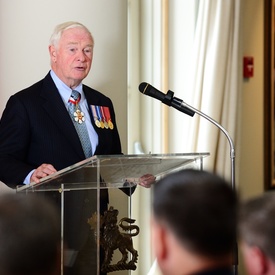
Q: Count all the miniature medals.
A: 4